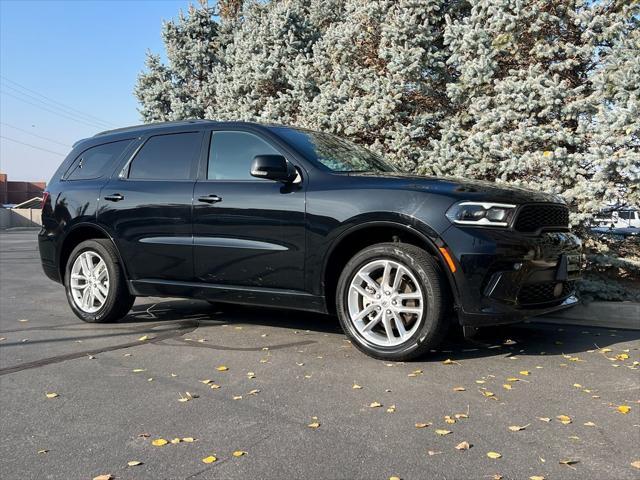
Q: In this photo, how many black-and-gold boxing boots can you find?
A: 0